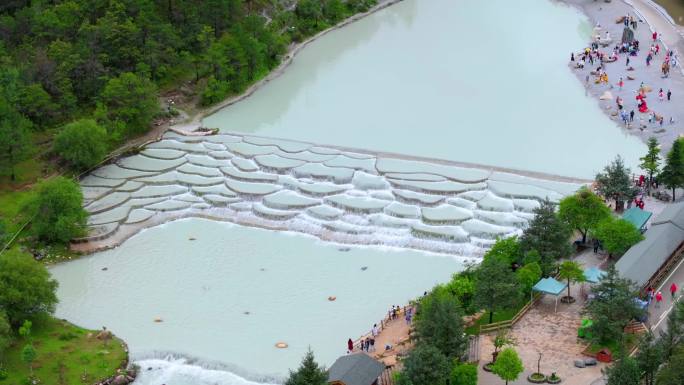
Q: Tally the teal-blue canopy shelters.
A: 3